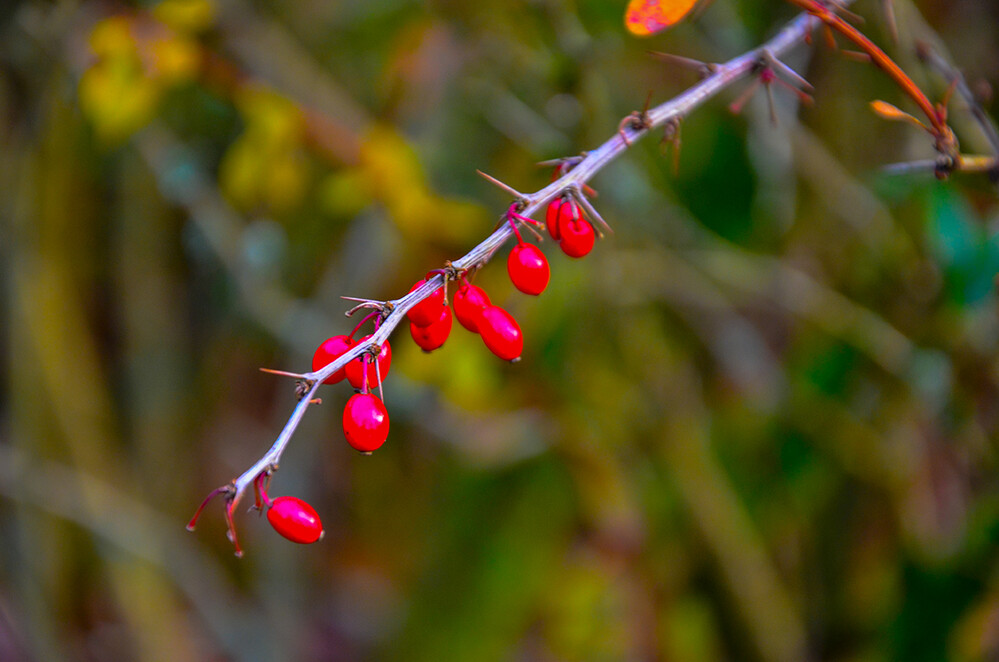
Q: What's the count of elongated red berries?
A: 12